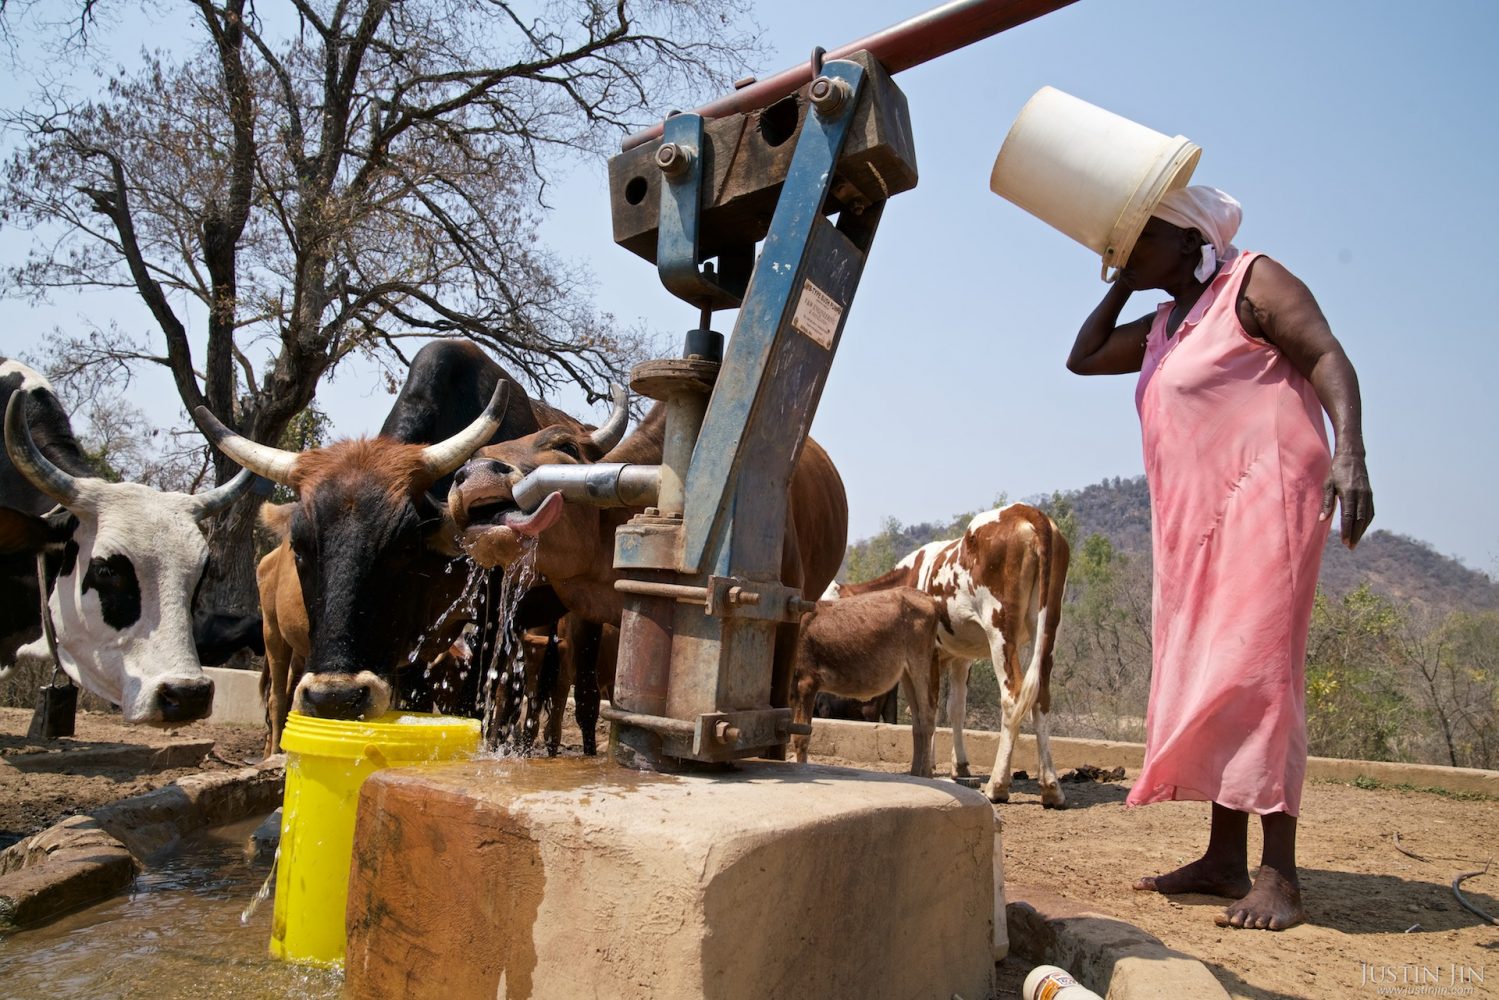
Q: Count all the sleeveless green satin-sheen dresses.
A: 0